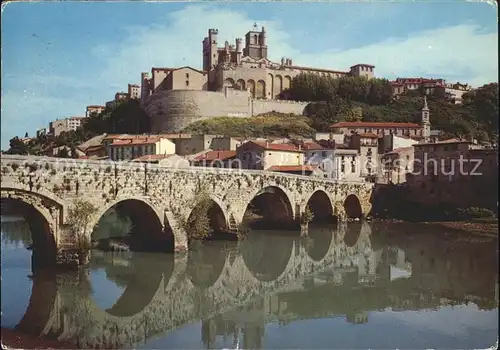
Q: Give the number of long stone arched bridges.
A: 1